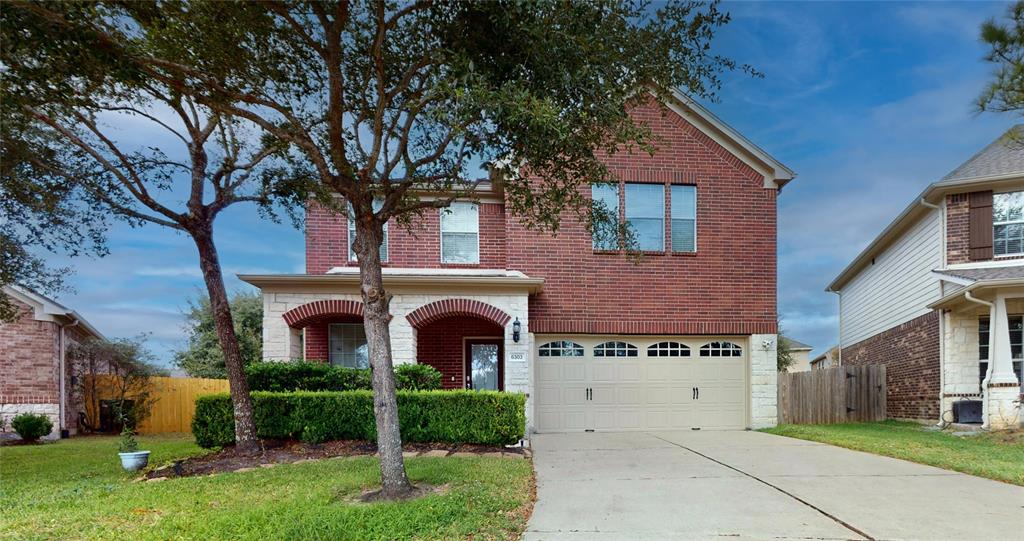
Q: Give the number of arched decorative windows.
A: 4